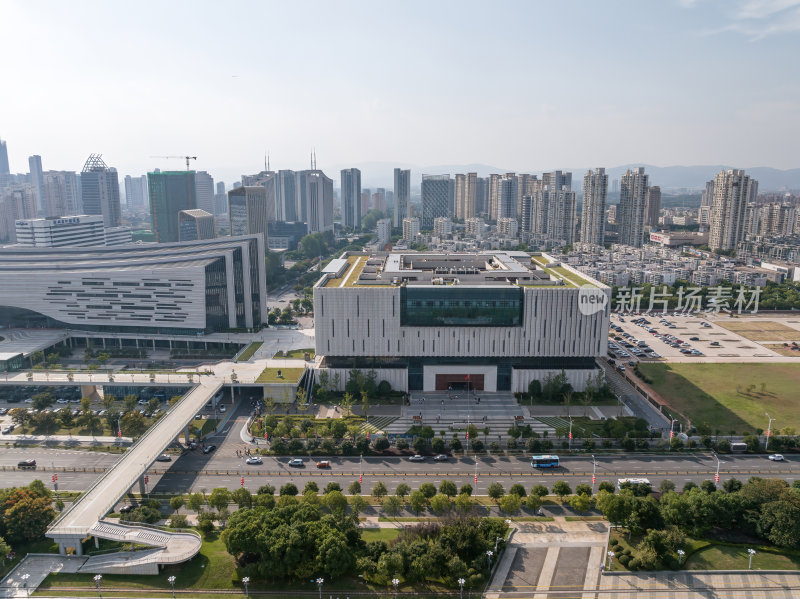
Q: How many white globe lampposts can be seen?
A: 11